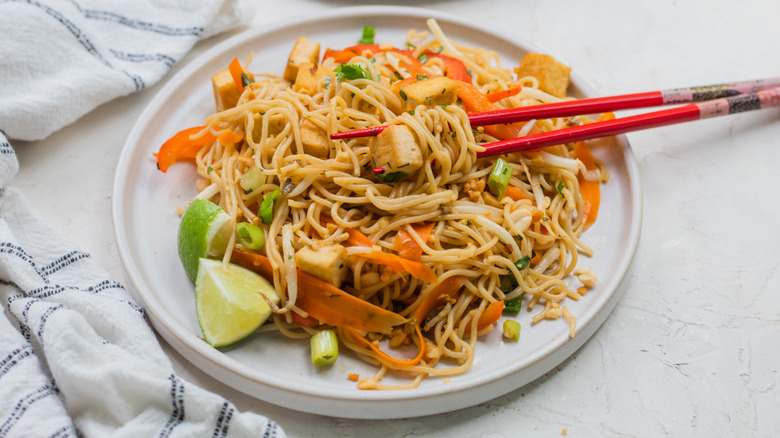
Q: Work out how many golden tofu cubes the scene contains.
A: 8